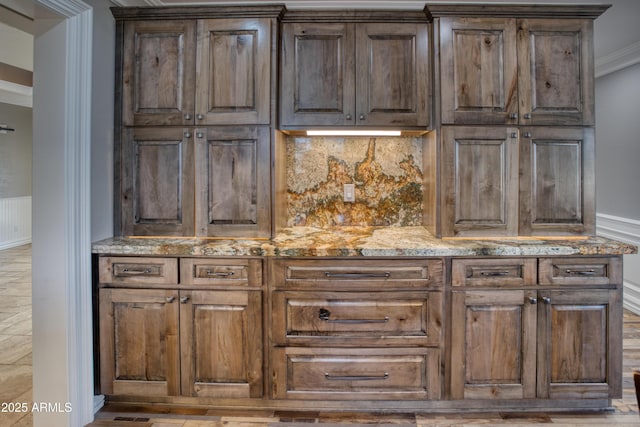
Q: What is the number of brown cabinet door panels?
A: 14